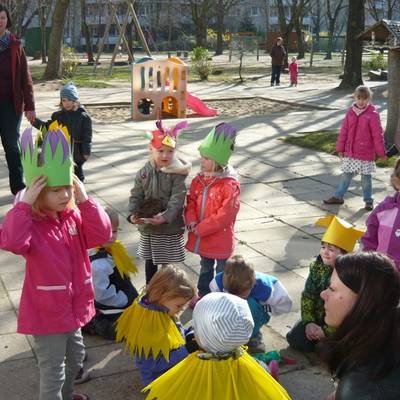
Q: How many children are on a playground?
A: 12